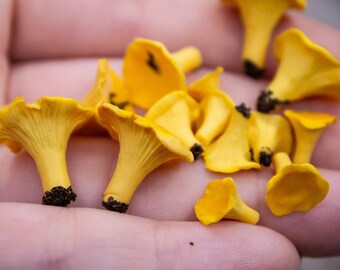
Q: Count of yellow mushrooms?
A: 14